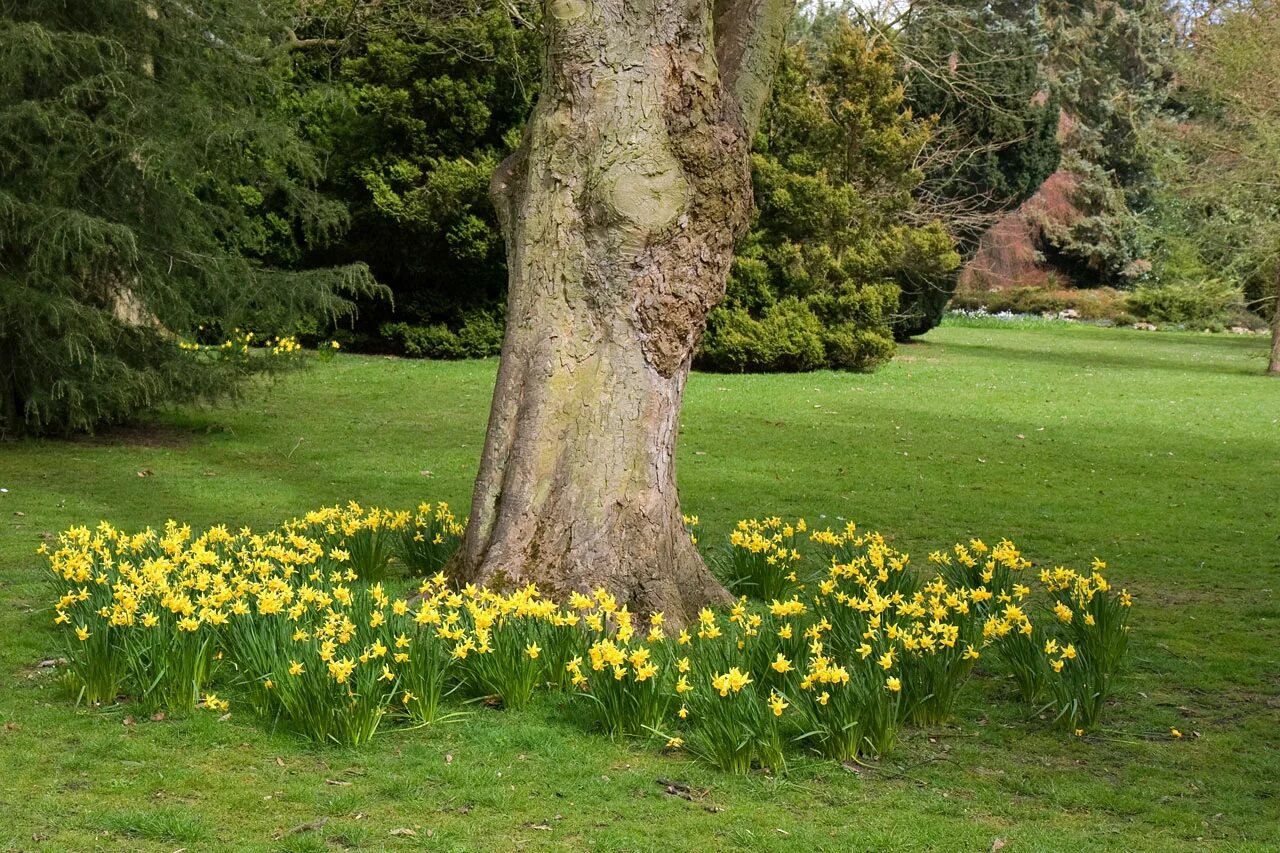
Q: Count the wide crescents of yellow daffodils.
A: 1